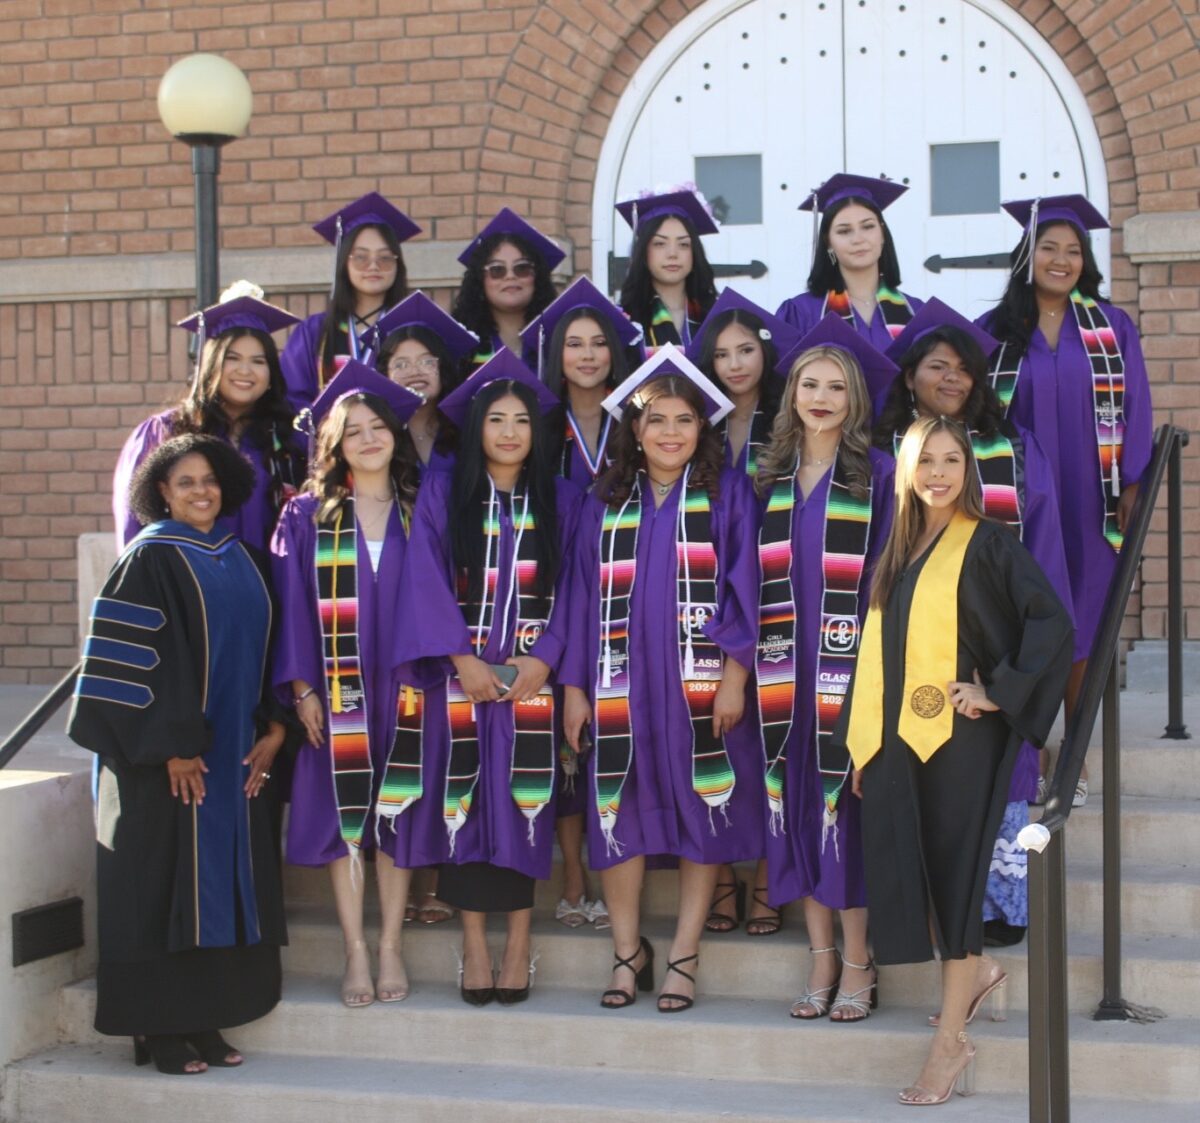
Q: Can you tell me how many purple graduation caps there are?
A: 14